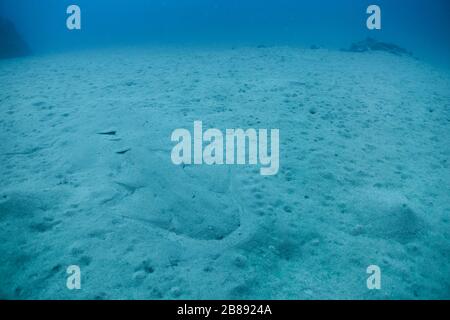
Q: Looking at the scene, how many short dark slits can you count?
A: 2